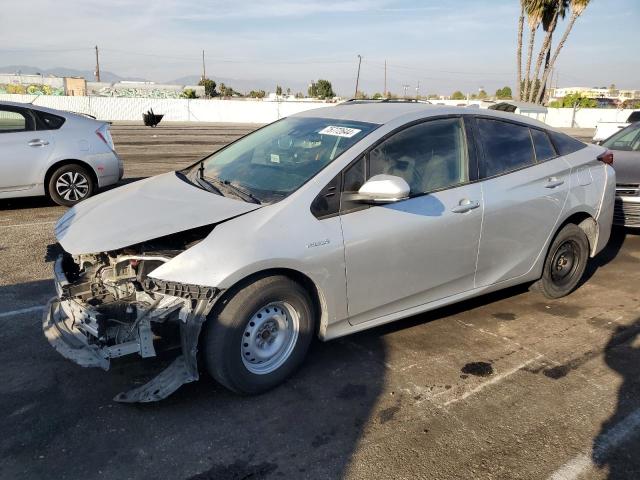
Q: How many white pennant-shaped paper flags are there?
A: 0